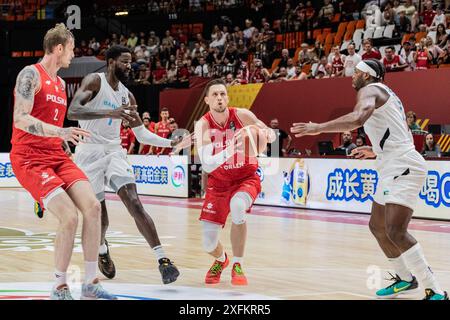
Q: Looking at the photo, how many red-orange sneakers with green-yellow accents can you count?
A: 2